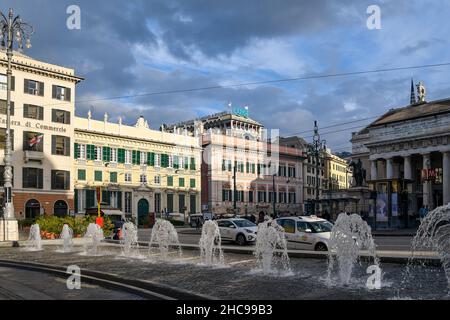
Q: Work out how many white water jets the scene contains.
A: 9